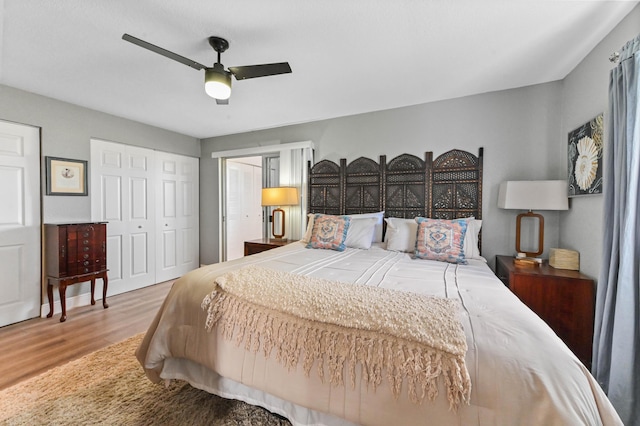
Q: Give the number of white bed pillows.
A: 4